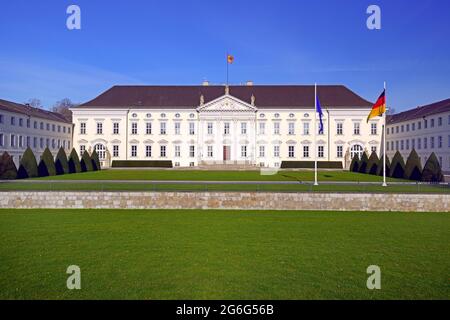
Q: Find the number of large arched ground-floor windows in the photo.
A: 2